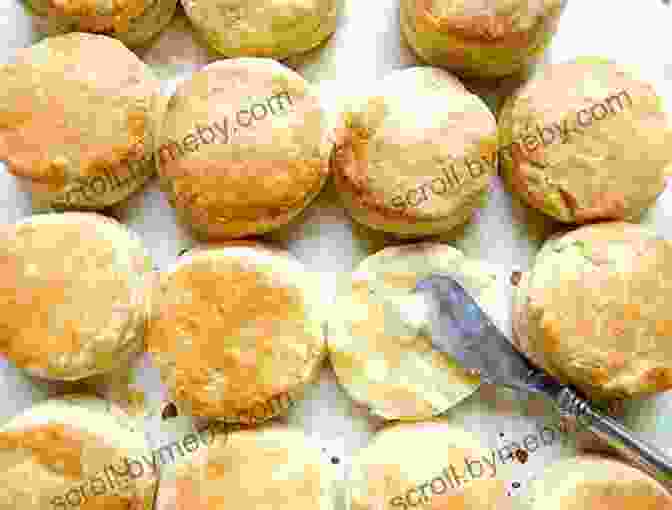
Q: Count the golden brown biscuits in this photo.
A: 15